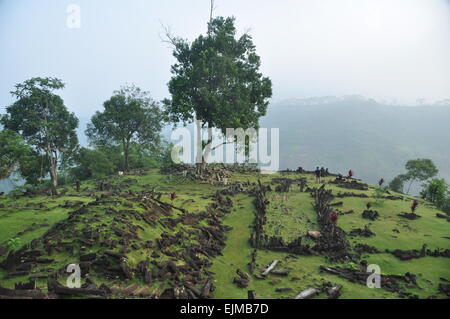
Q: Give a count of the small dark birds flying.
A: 0